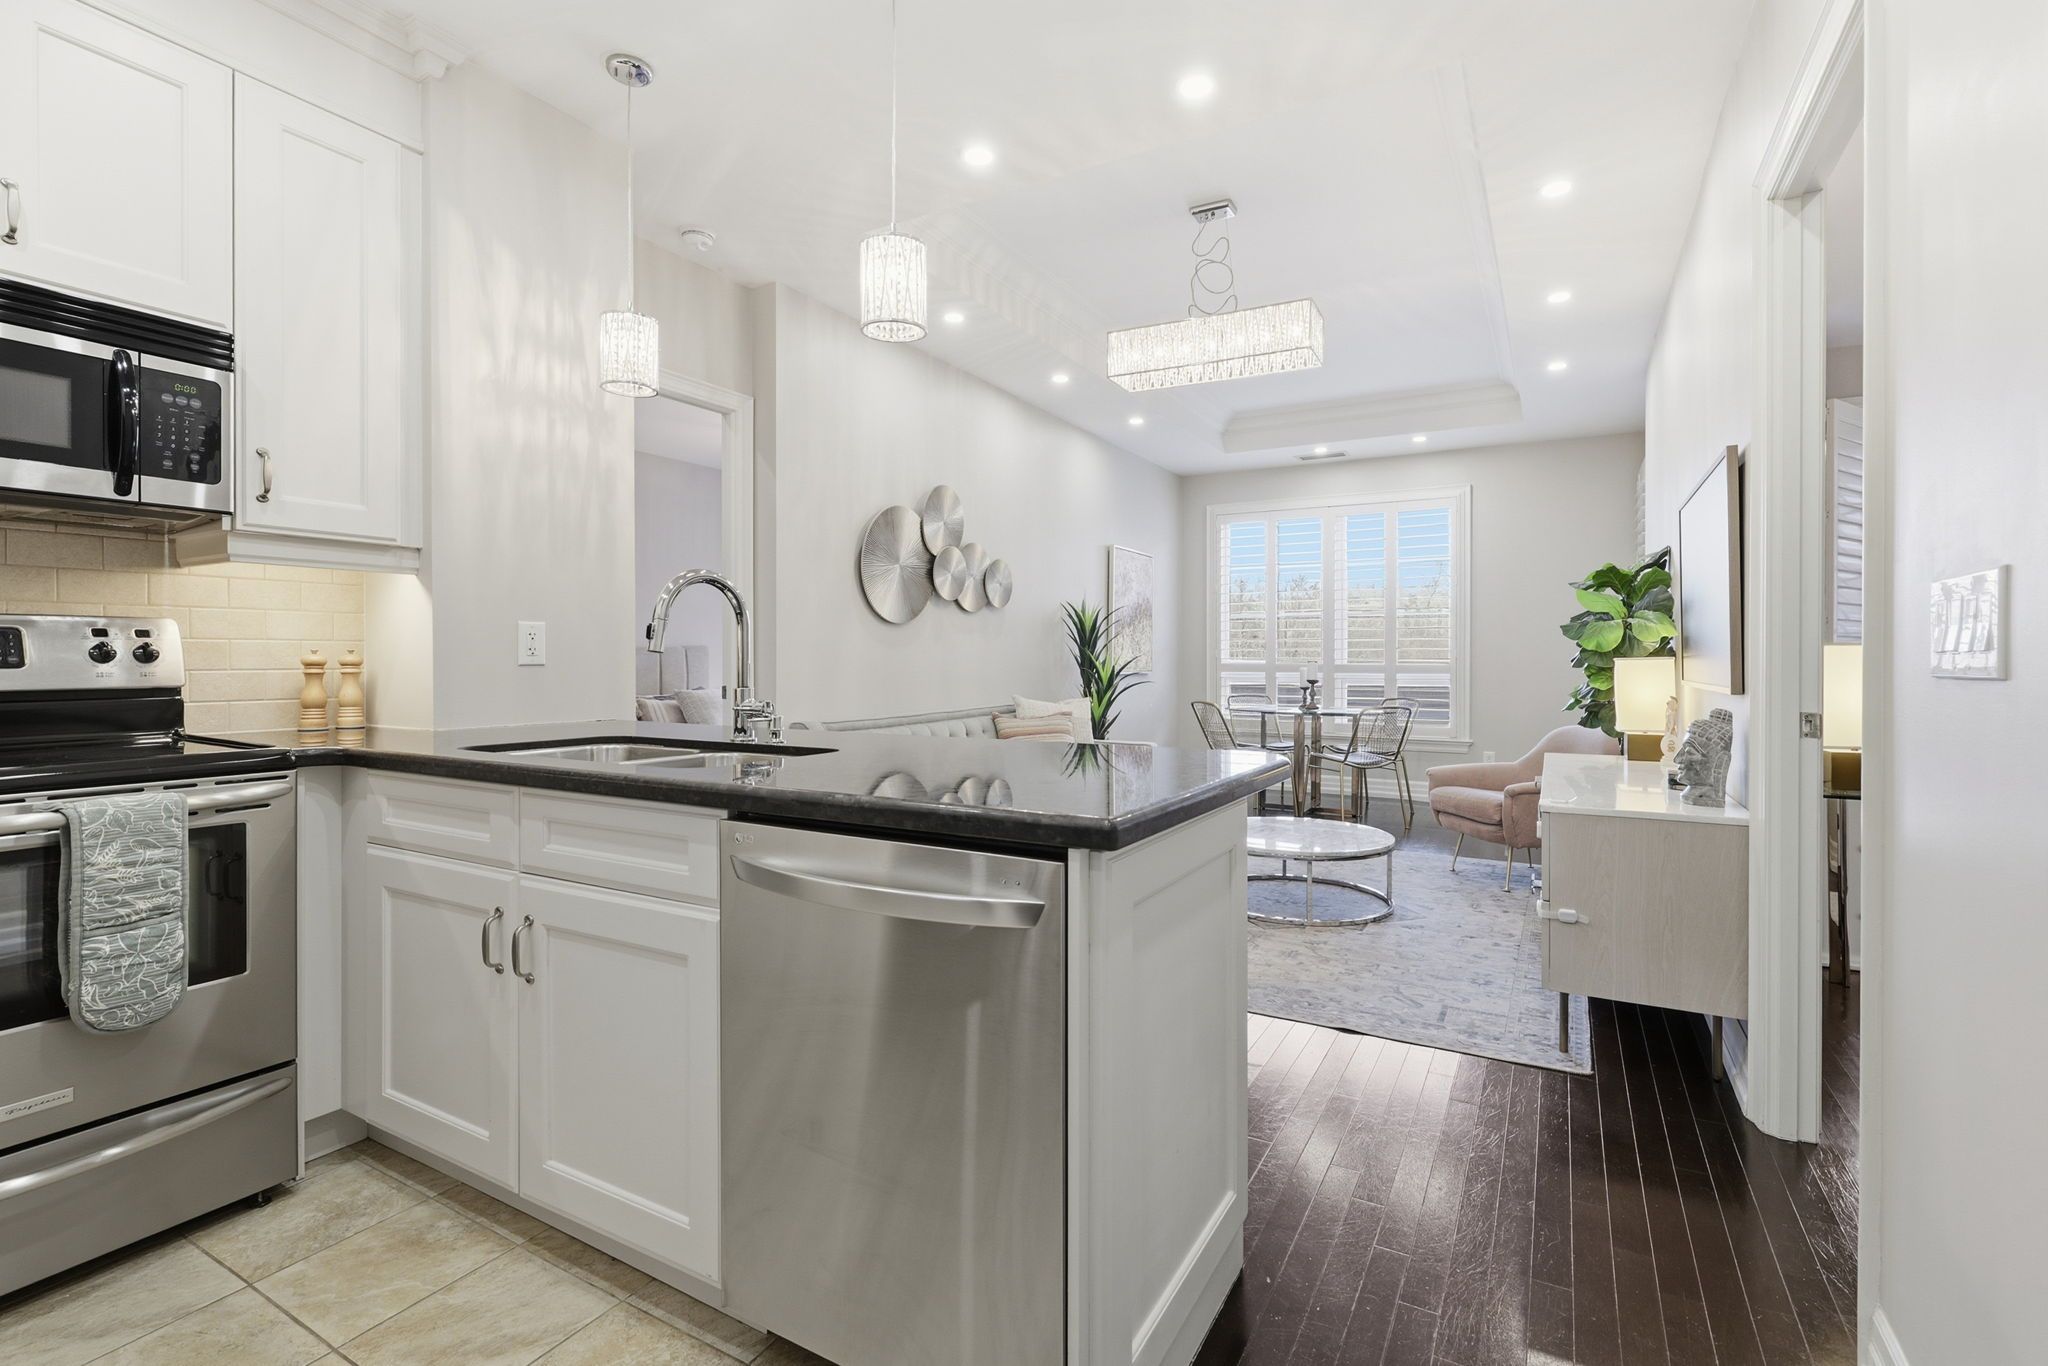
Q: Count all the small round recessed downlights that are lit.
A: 10